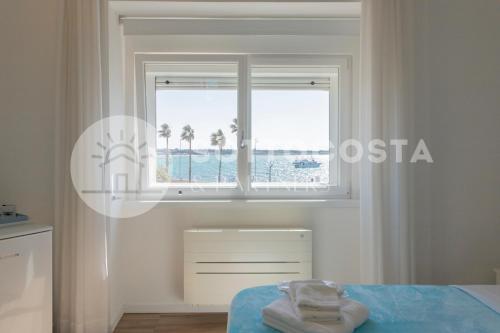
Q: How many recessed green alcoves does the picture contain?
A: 0